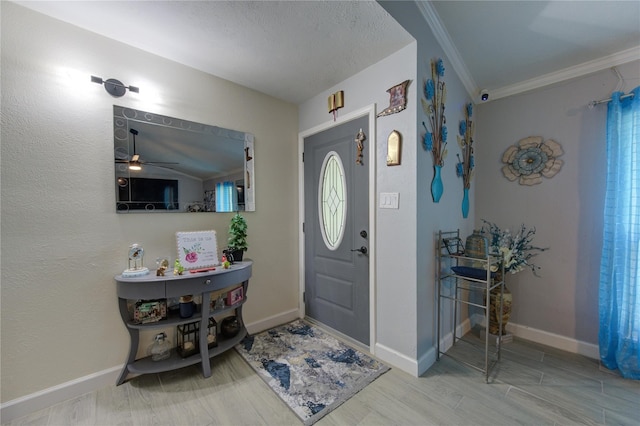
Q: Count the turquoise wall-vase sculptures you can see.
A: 2